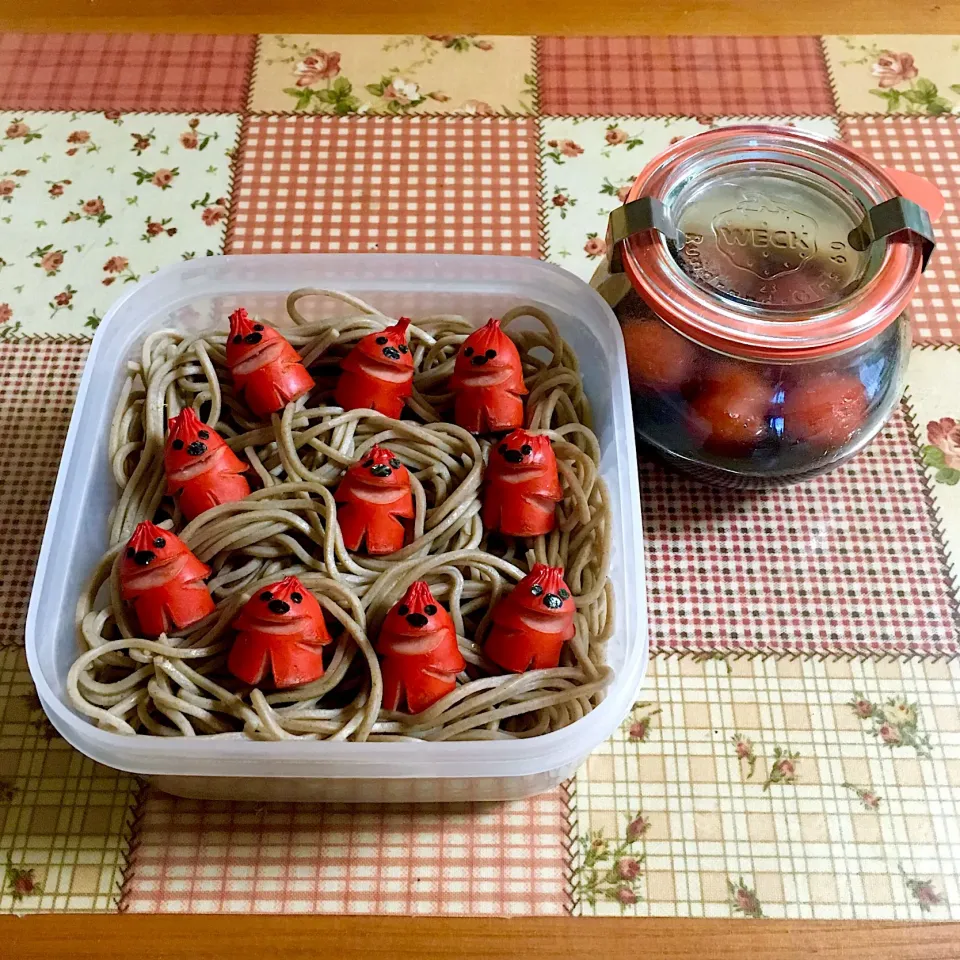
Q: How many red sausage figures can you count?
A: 10